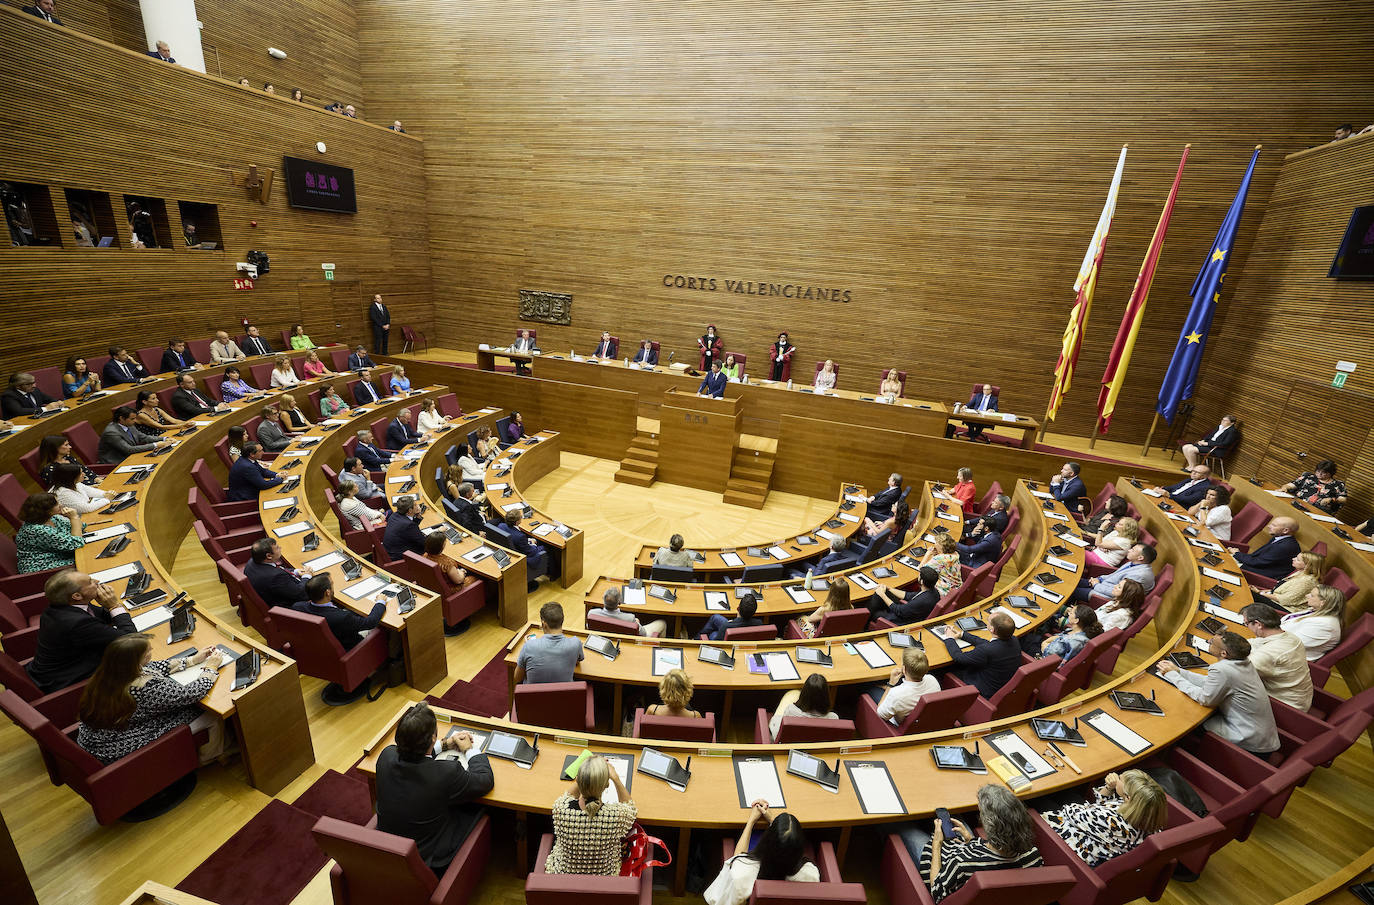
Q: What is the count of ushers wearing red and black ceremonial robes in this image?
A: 2